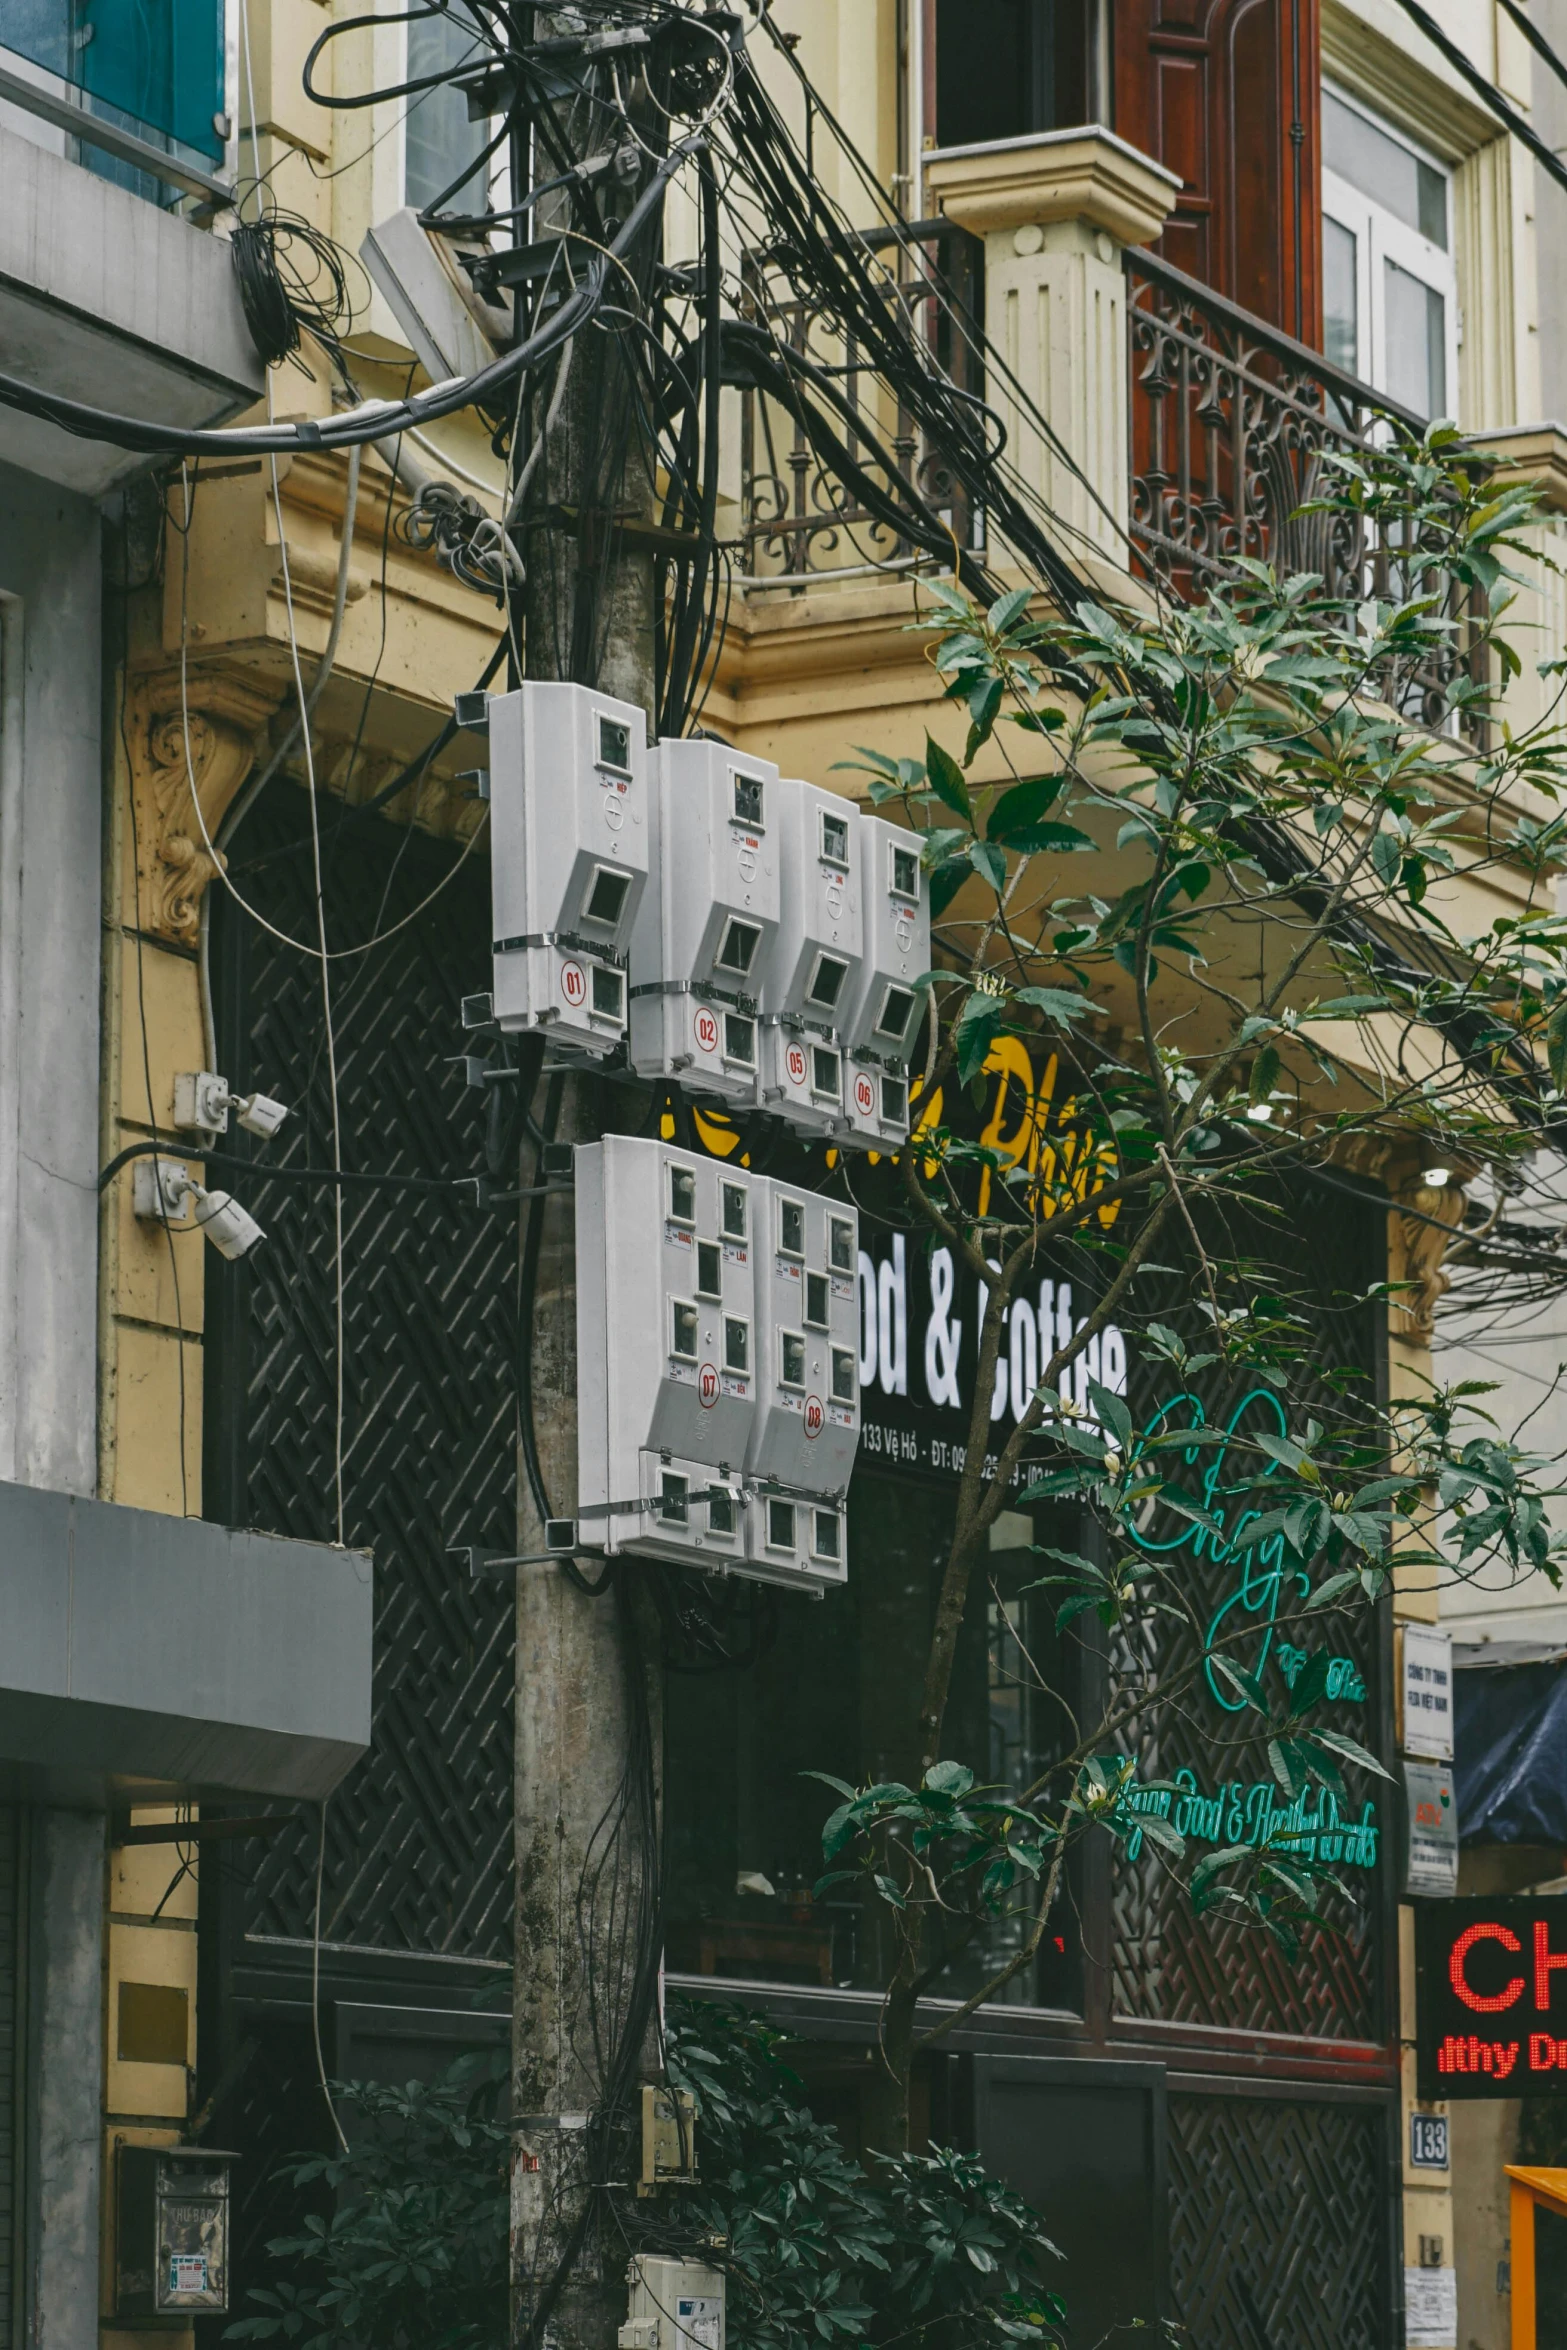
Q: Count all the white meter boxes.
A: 6